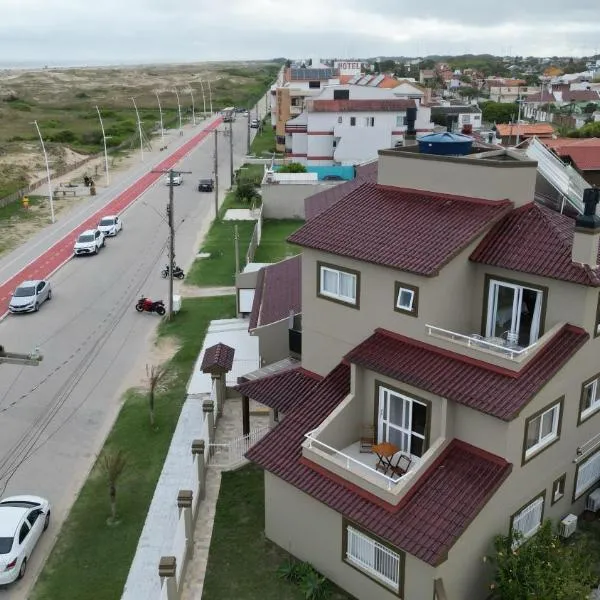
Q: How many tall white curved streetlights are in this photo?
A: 8